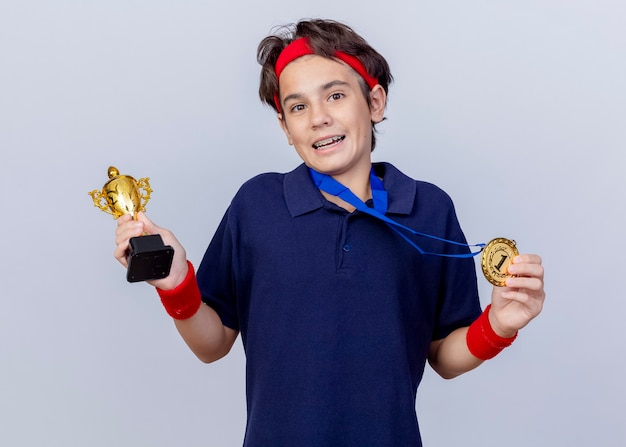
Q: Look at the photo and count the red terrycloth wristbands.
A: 2